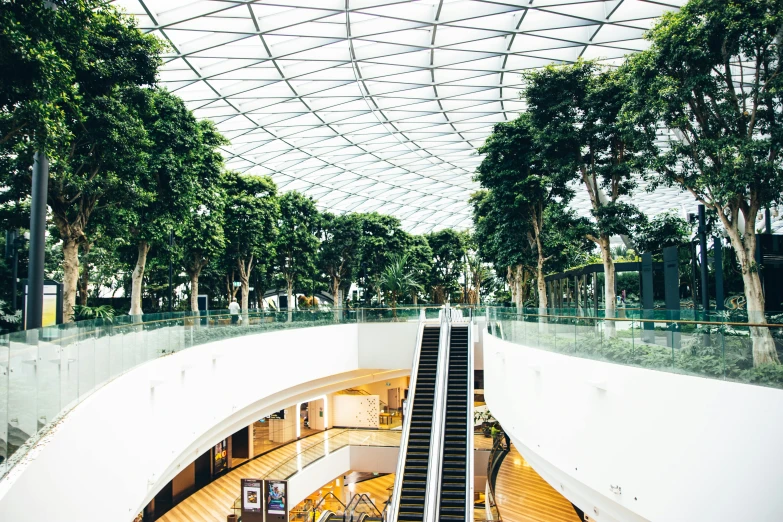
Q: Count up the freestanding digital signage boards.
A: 2